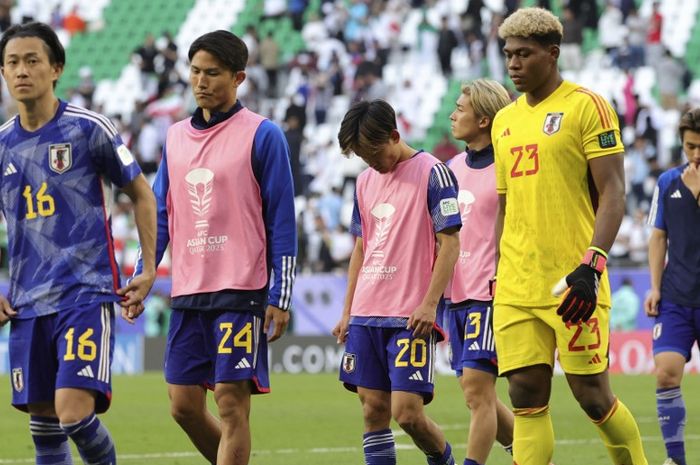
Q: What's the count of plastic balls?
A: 0